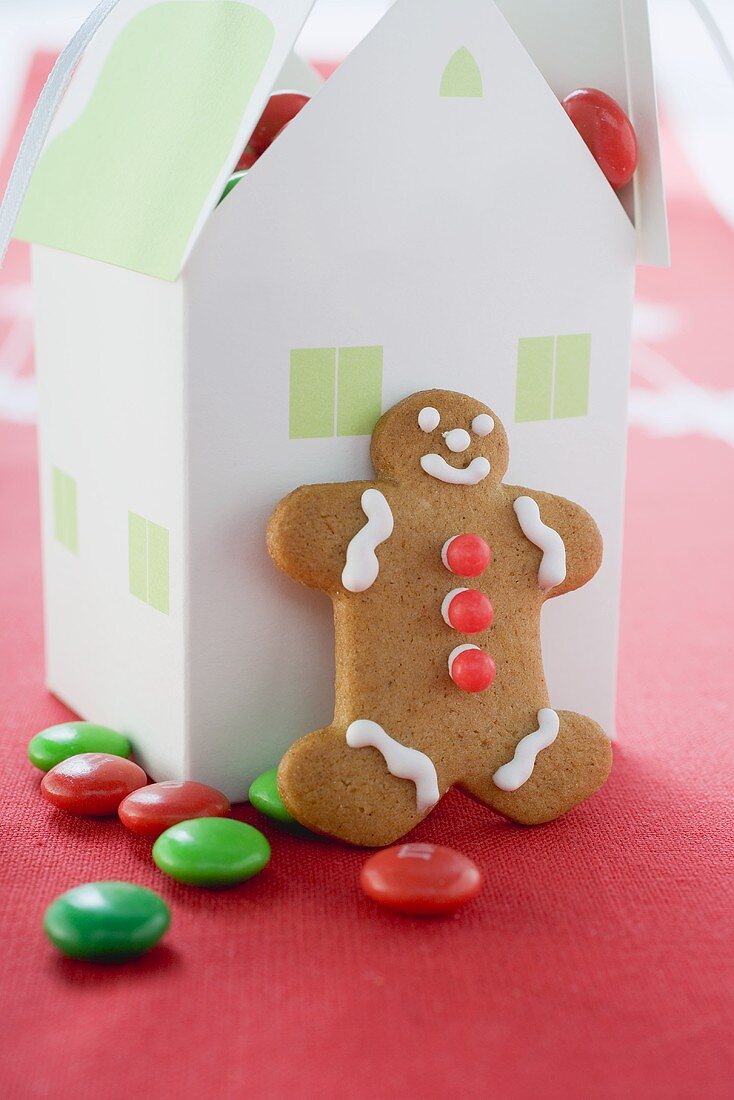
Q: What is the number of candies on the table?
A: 7